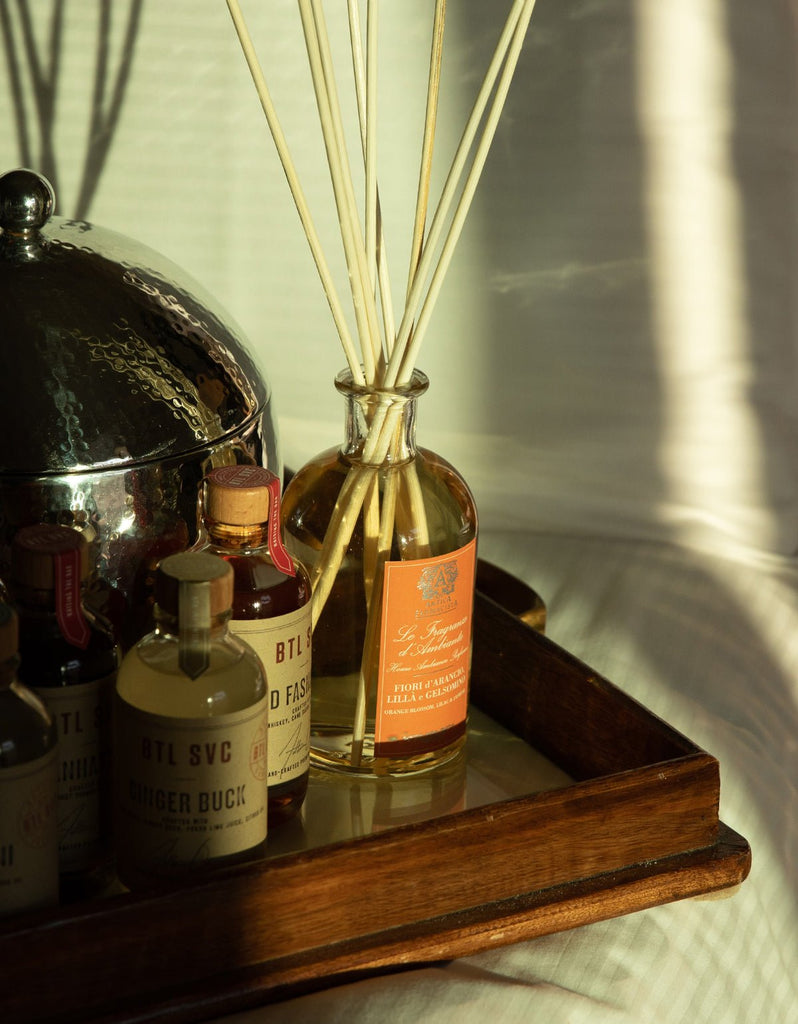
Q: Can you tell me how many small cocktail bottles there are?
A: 4